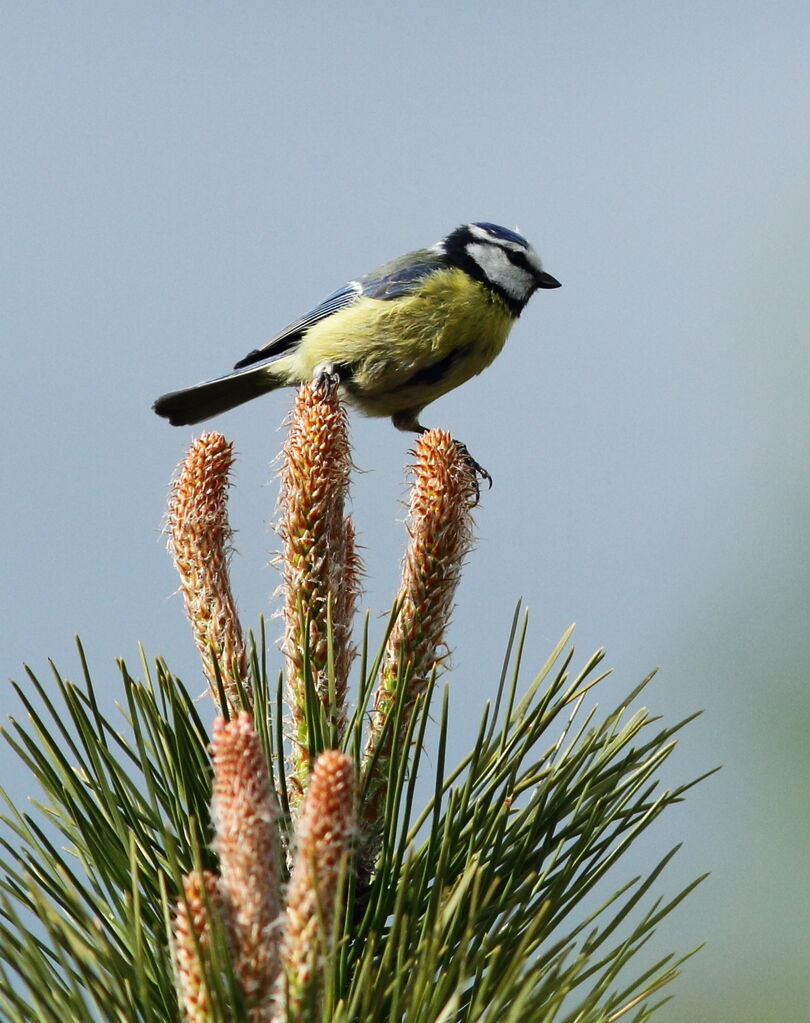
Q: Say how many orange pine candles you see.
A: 7